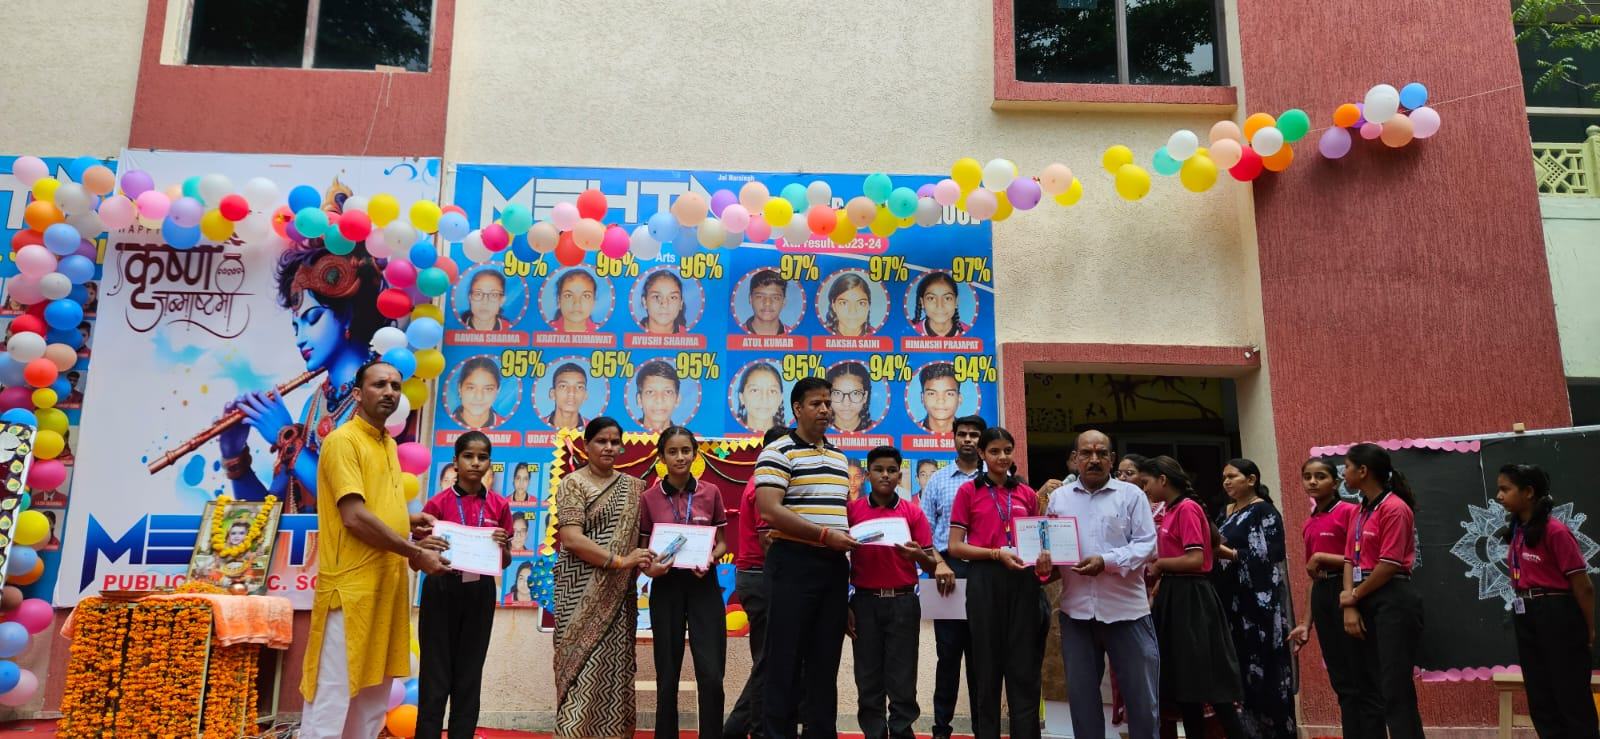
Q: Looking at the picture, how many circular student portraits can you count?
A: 12